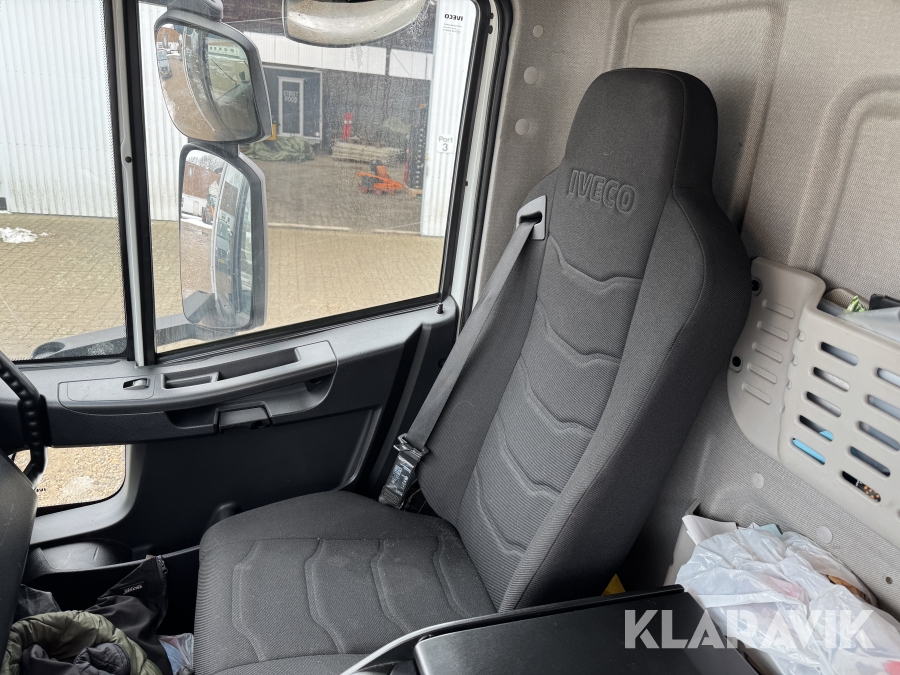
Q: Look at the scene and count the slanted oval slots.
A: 10